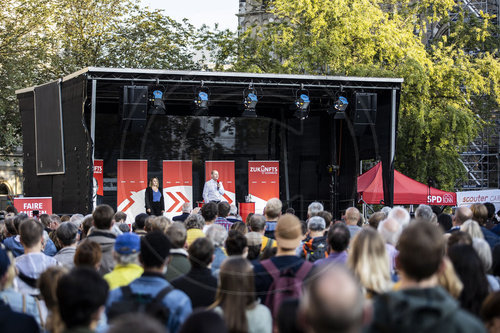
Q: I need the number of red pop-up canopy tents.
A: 1